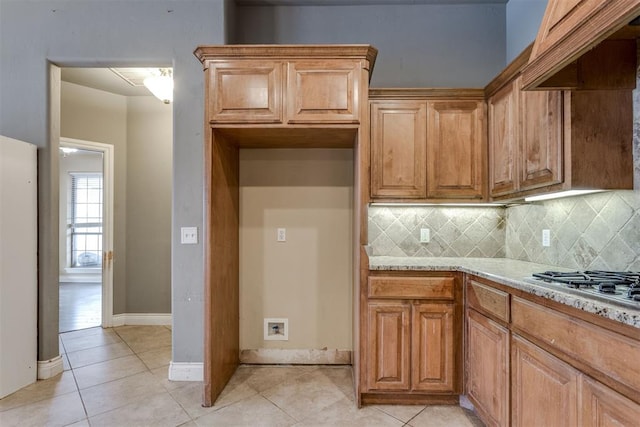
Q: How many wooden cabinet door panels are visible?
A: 11